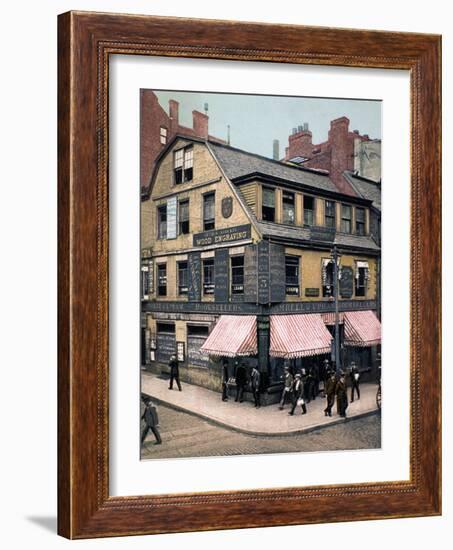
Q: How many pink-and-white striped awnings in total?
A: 3